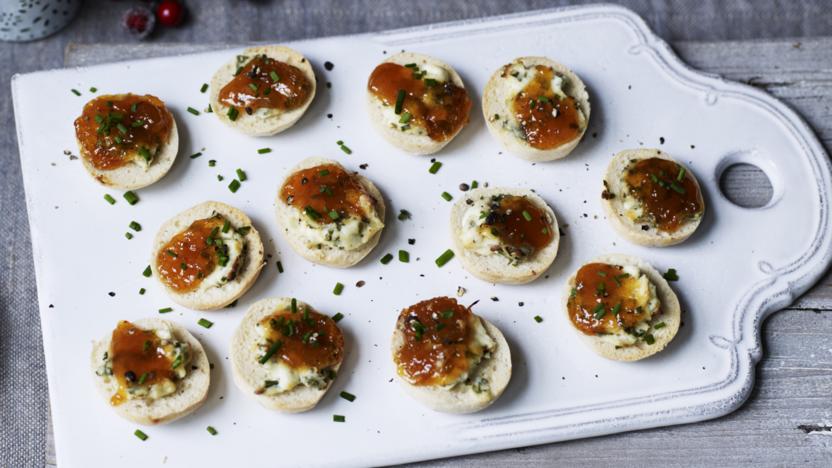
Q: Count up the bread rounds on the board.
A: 12